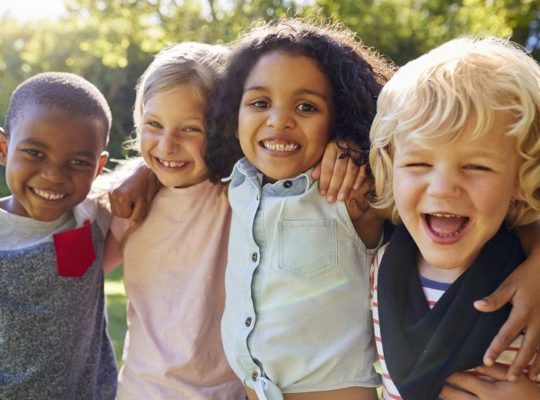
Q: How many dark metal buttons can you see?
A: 4